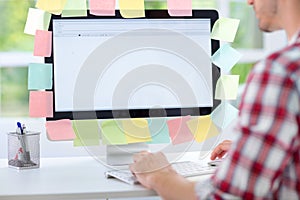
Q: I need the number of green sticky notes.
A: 6